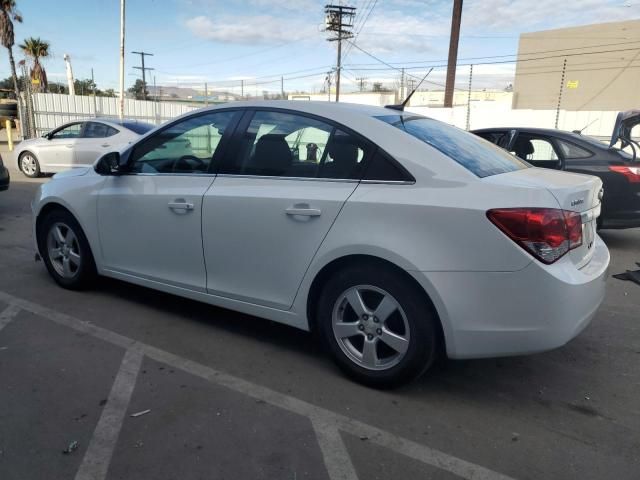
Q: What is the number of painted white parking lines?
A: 4